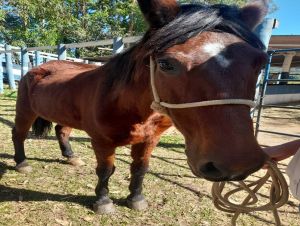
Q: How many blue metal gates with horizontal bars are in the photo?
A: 1